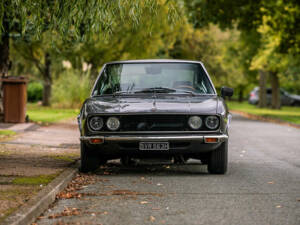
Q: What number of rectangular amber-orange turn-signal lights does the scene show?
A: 2